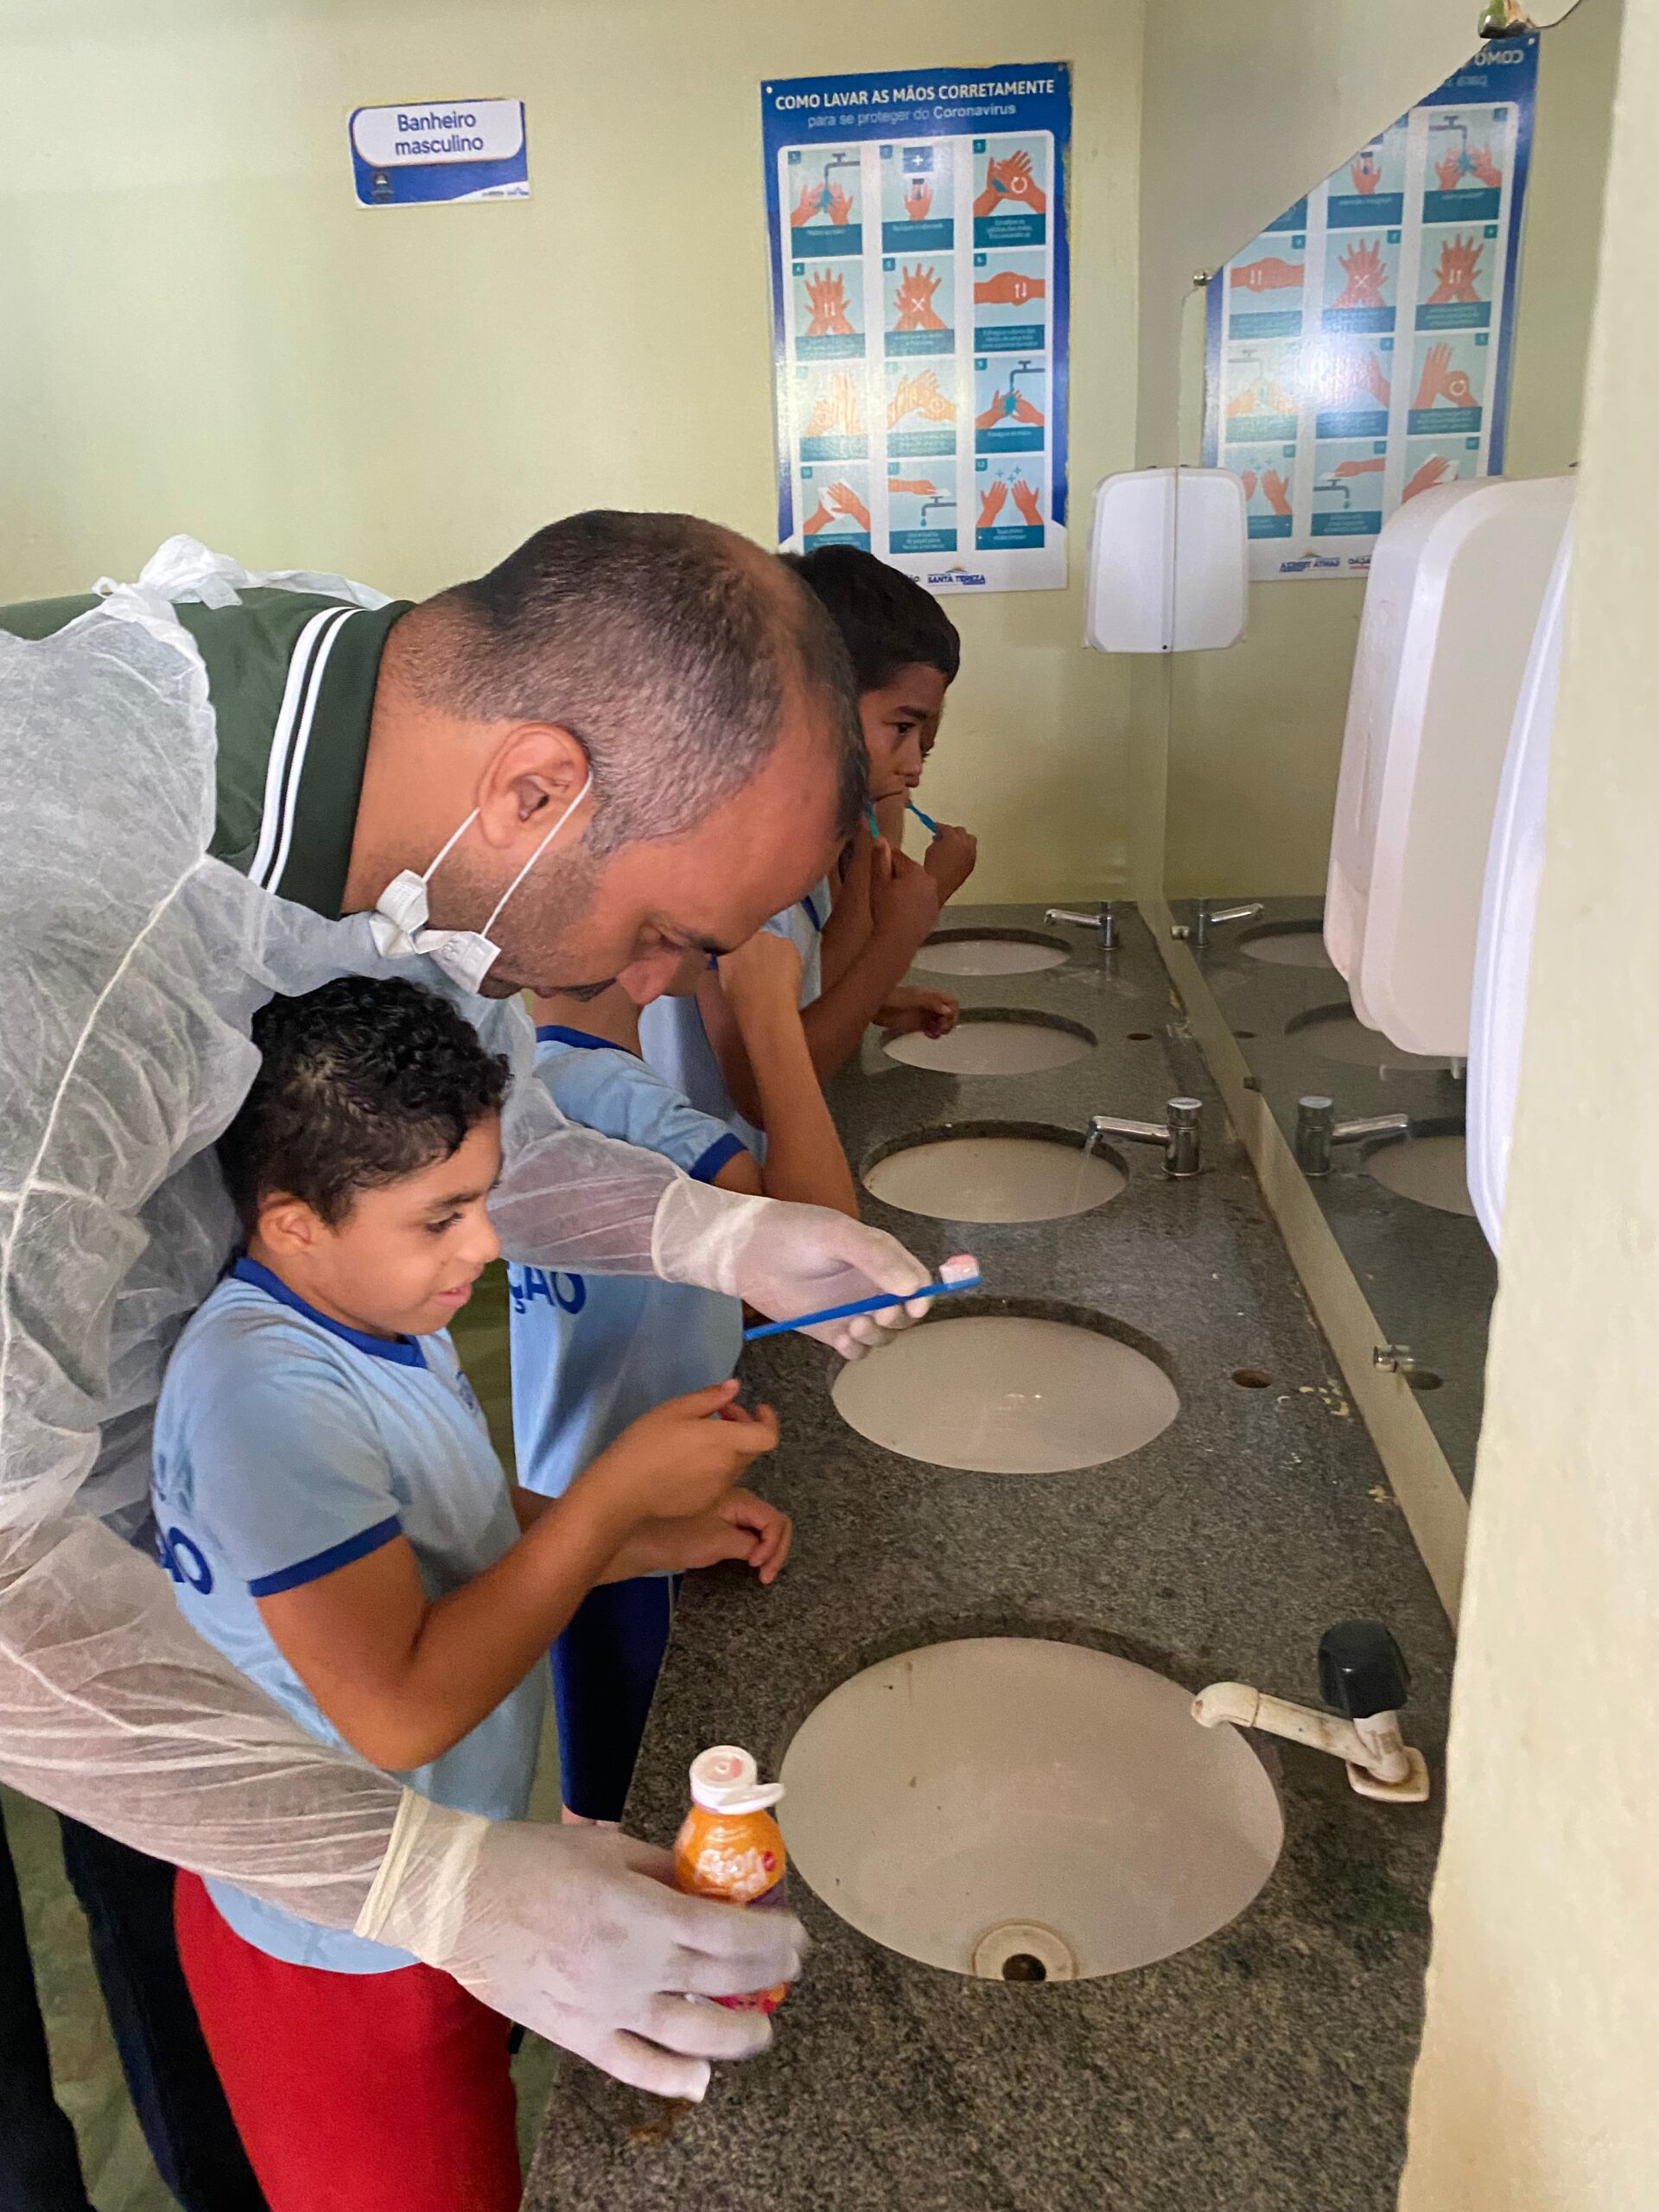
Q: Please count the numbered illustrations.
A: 12